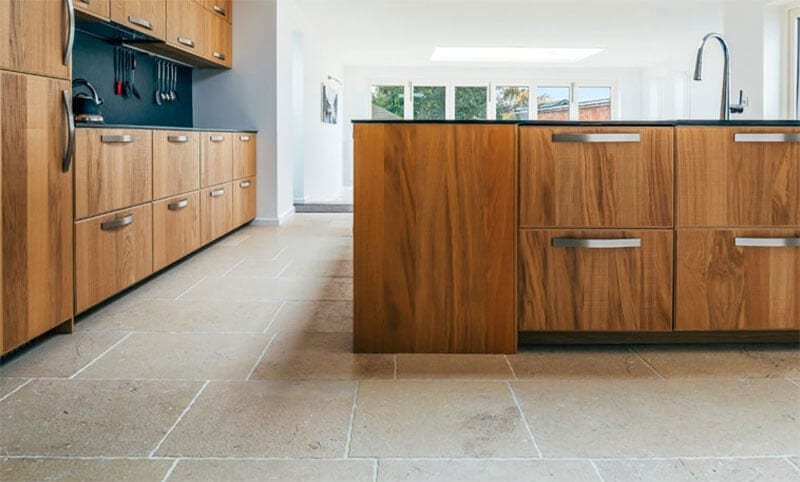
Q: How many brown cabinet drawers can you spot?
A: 12